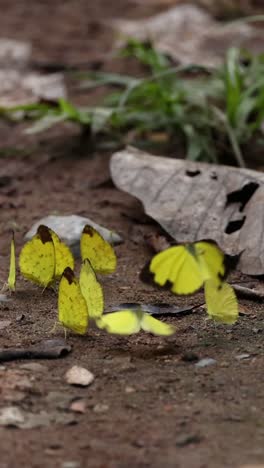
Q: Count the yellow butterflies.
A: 9